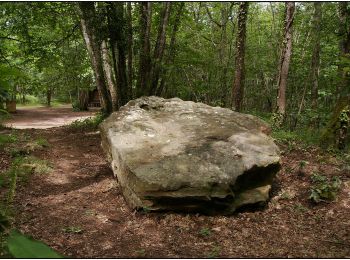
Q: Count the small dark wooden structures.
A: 1